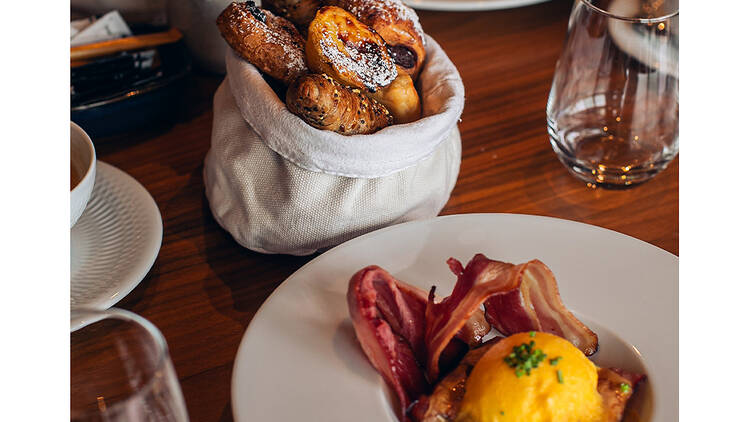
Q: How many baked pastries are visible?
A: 6